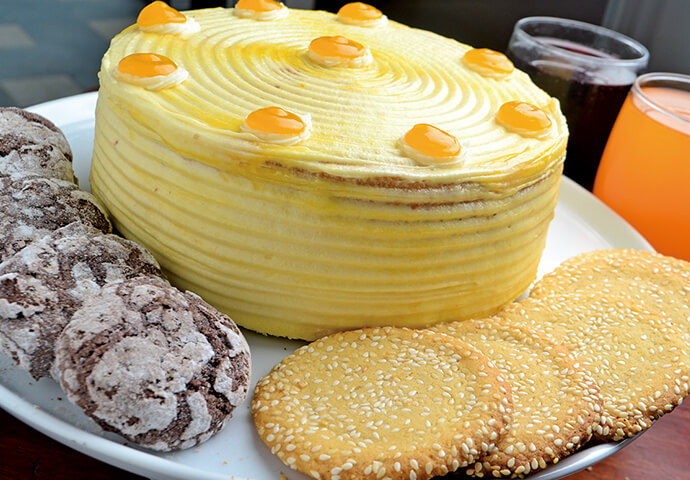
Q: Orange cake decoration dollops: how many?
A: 9